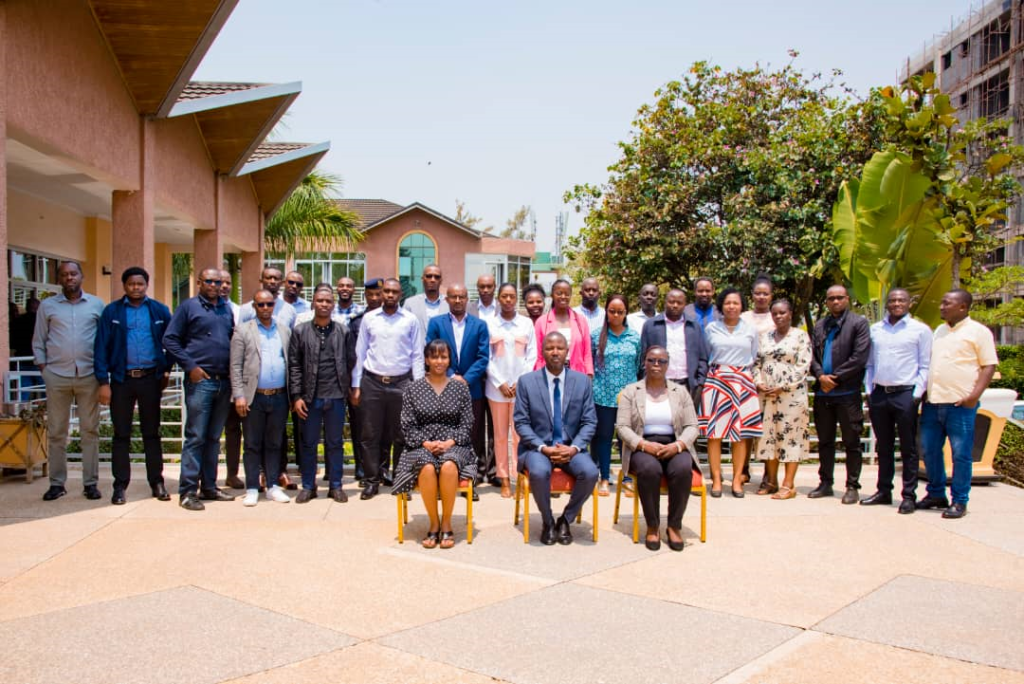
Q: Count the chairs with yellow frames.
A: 3